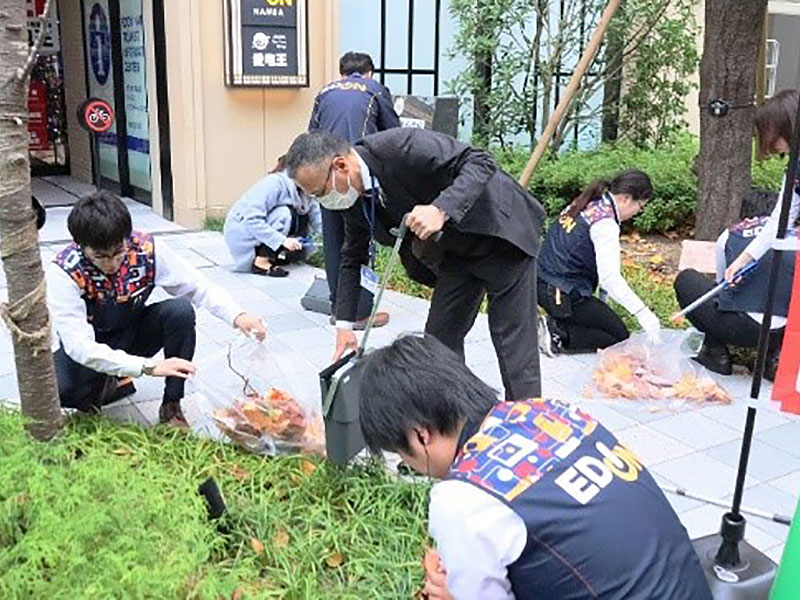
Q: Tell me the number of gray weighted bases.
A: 1